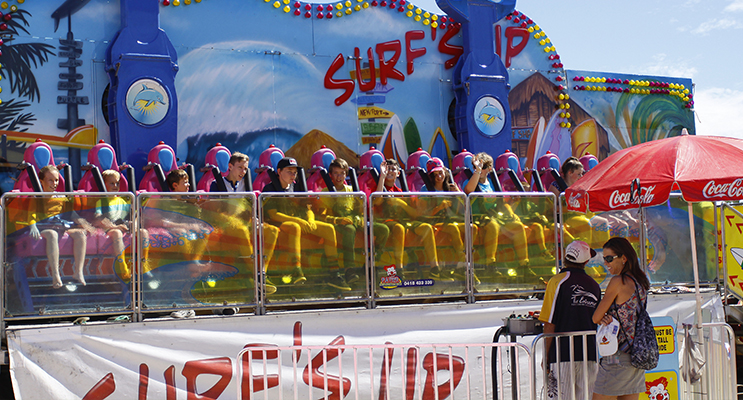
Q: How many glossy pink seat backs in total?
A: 12